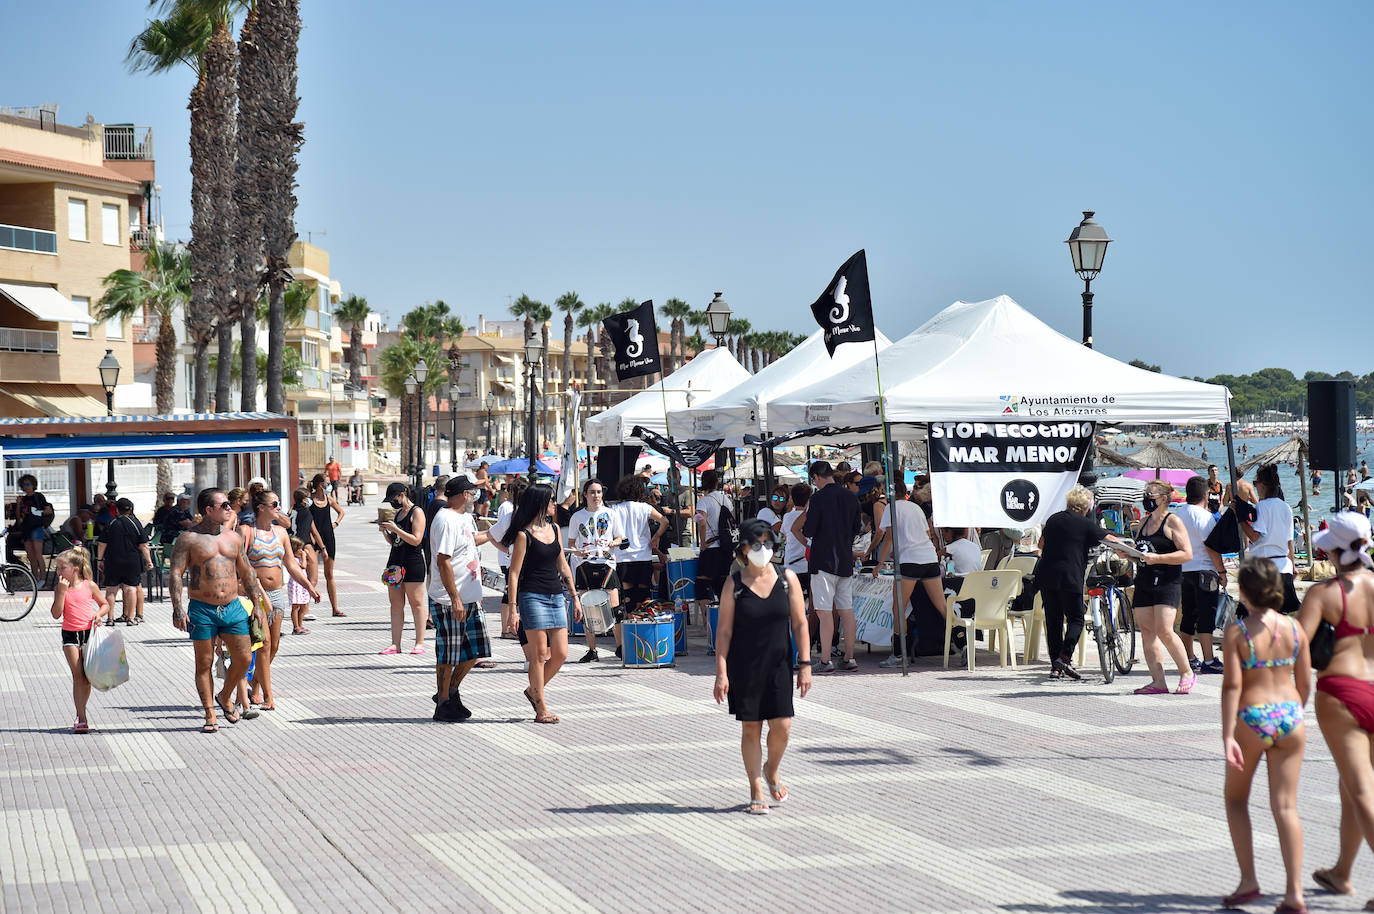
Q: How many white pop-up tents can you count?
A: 3